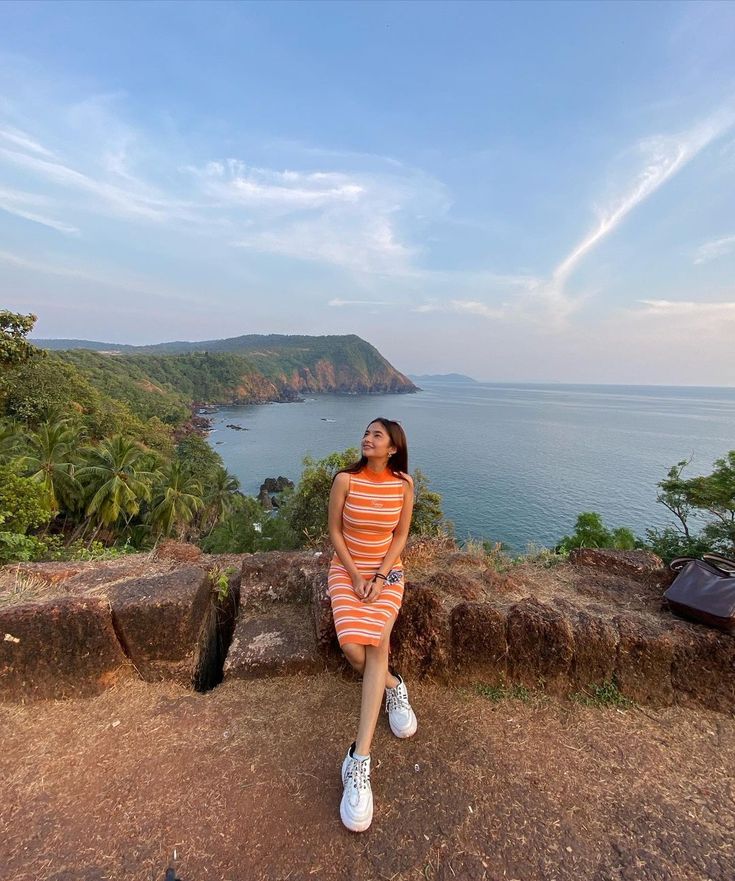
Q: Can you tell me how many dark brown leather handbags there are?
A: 1